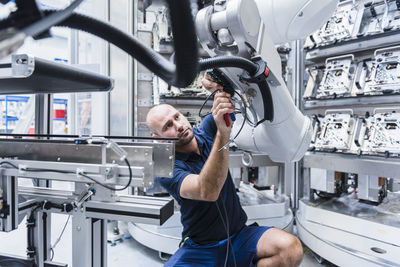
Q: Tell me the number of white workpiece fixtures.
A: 6